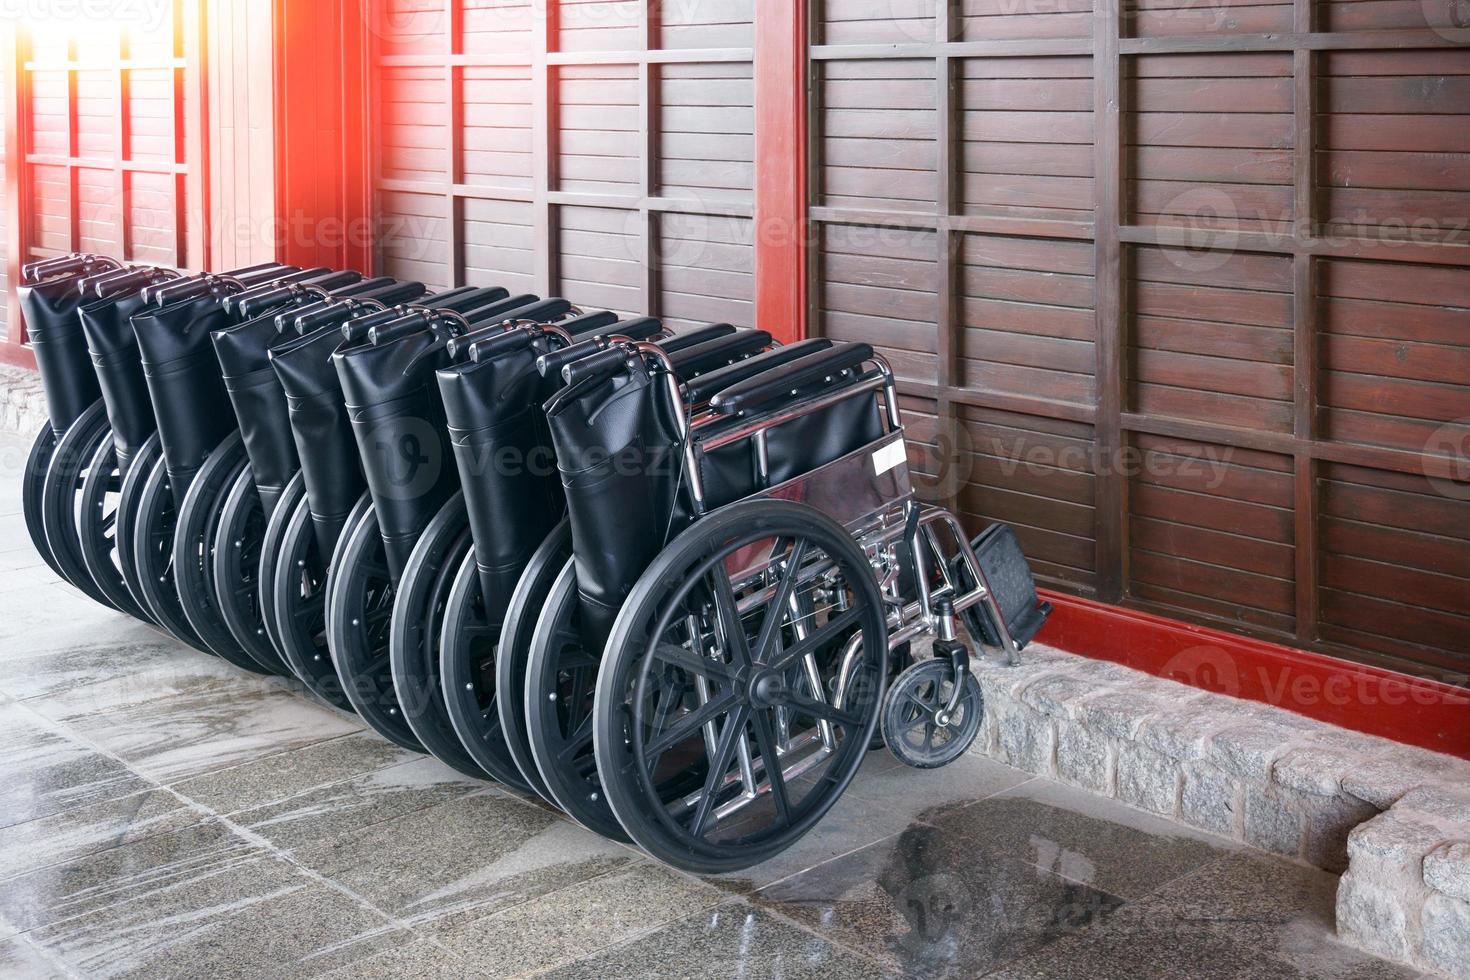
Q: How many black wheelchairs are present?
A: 8